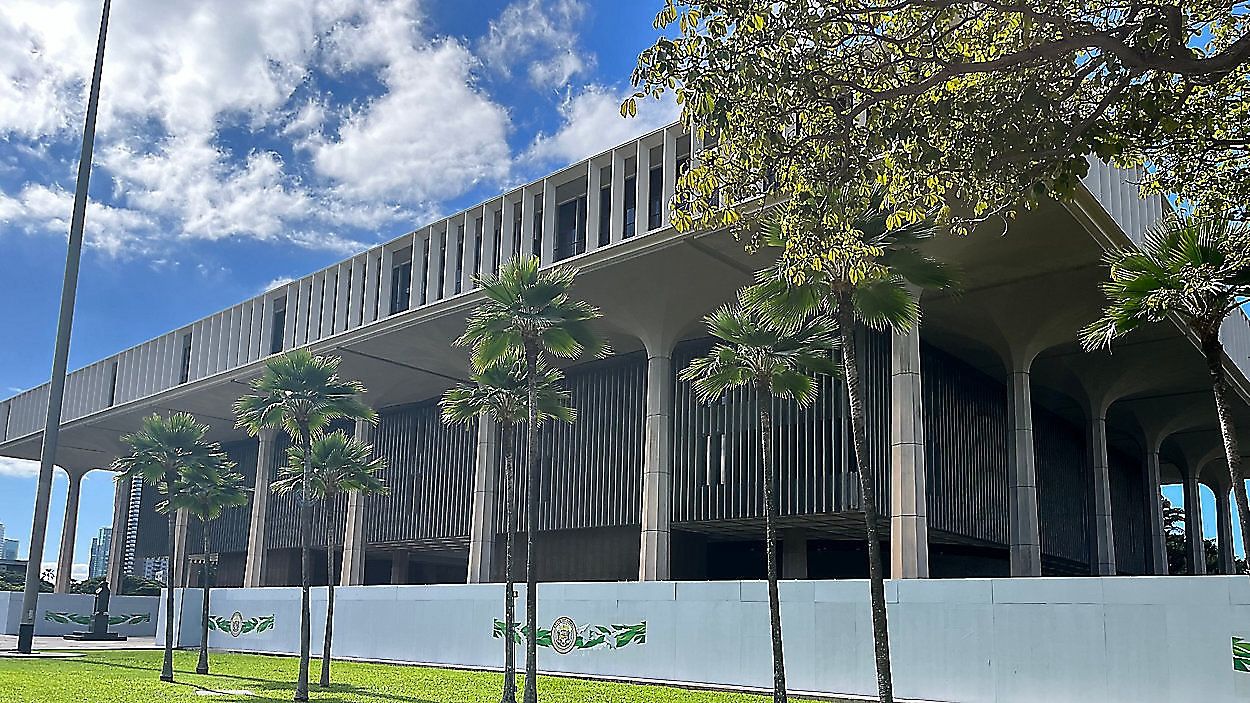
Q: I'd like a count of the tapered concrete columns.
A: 13